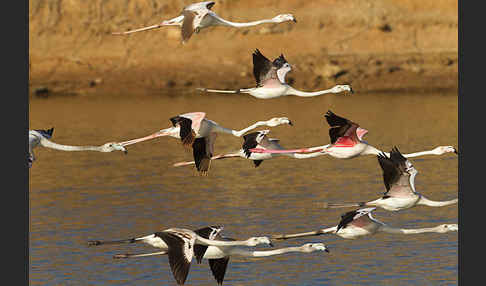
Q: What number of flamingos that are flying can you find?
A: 10